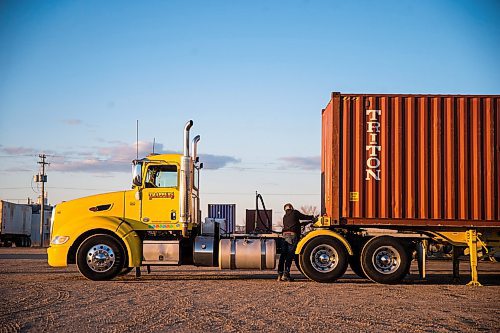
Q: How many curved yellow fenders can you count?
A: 2